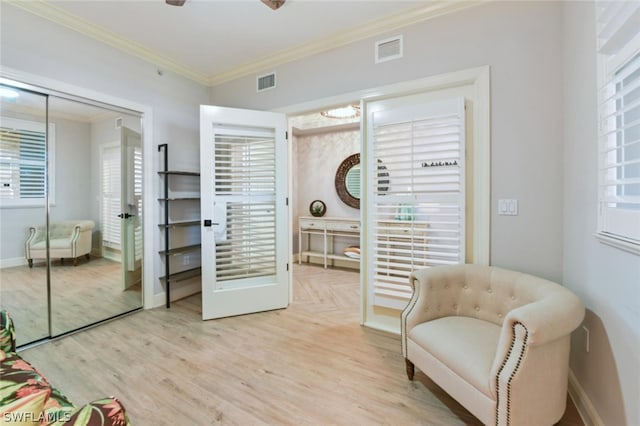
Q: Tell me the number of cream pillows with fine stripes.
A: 0